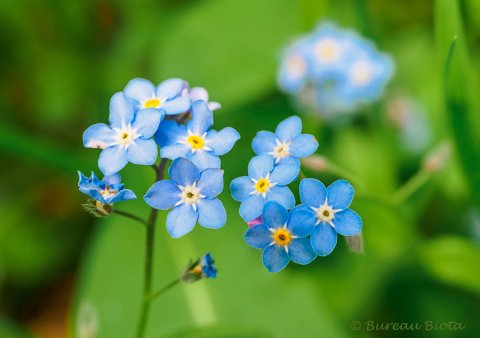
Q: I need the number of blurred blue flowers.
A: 3